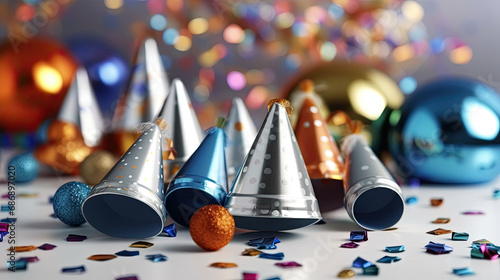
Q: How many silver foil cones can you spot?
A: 7